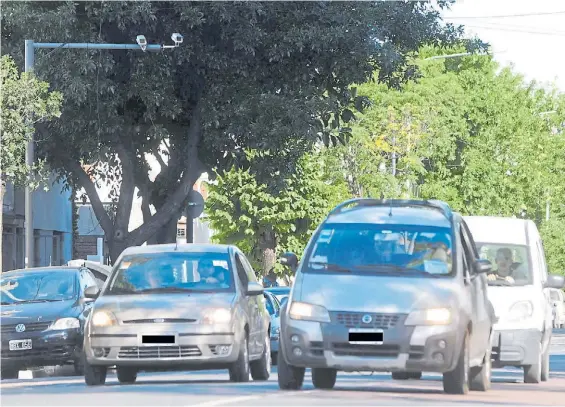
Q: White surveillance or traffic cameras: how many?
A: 2